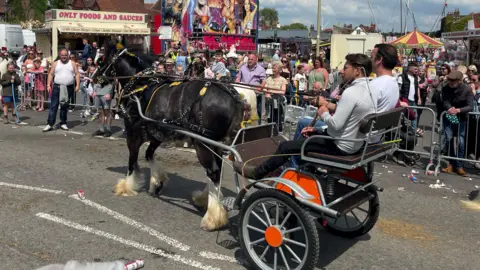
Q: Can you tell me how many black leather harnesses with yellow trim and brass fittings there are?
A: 1